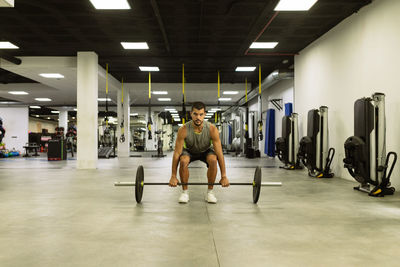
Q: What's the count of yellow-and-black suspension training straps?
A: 7